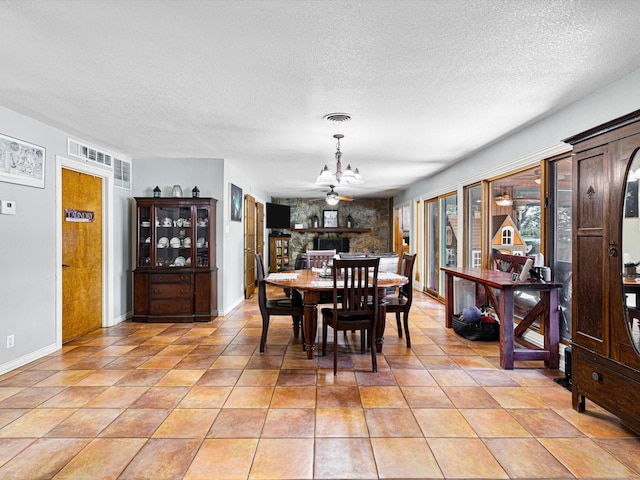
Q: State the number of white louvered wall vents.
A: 2